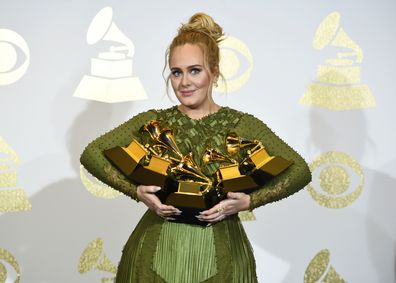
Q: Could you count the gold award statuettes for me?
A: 5